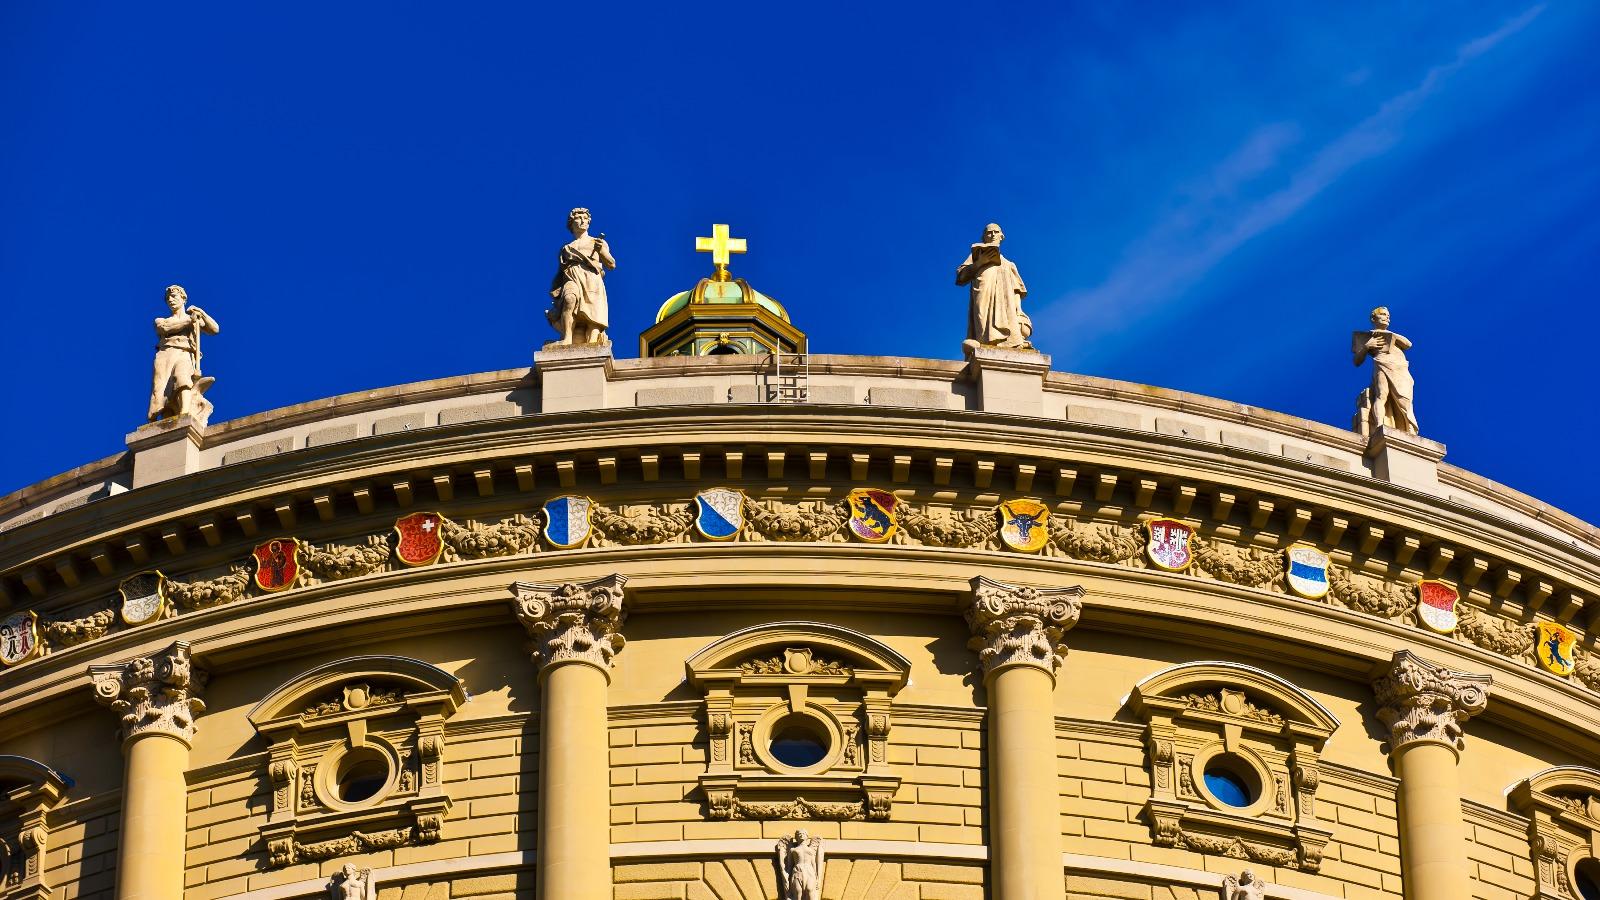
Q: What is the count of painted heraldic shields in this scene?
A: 12